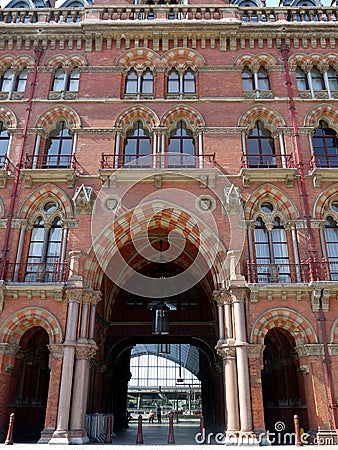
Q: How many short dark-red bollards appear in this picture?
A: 6